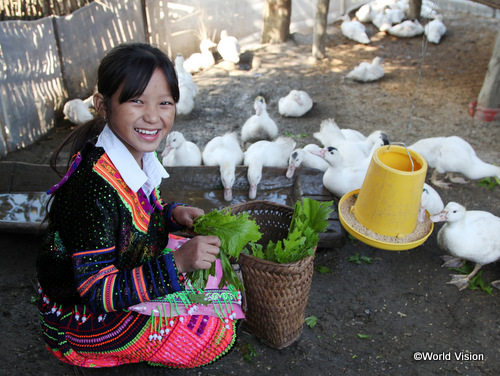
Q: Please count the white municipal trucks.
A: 0